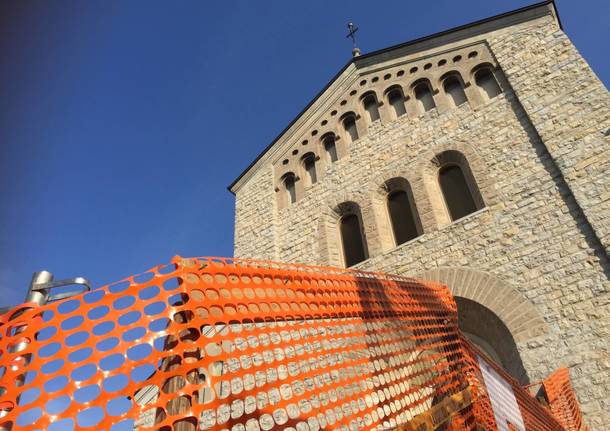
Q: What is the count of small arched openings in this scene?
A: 9